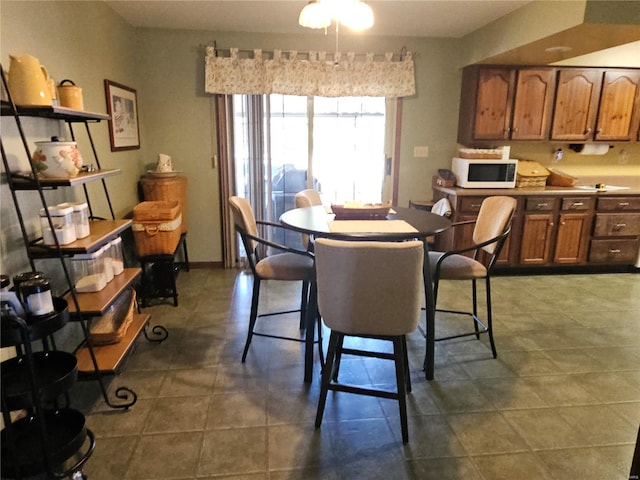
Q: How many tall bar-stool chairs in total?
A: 4